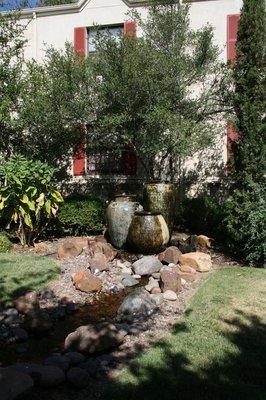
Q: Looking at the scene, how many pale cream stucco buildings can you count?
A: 1